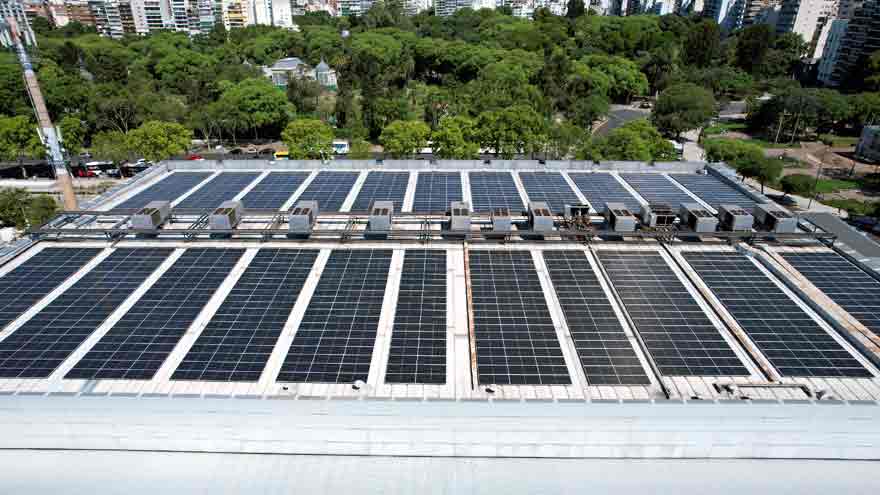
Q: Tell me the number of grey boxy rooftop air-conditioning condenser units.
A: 13